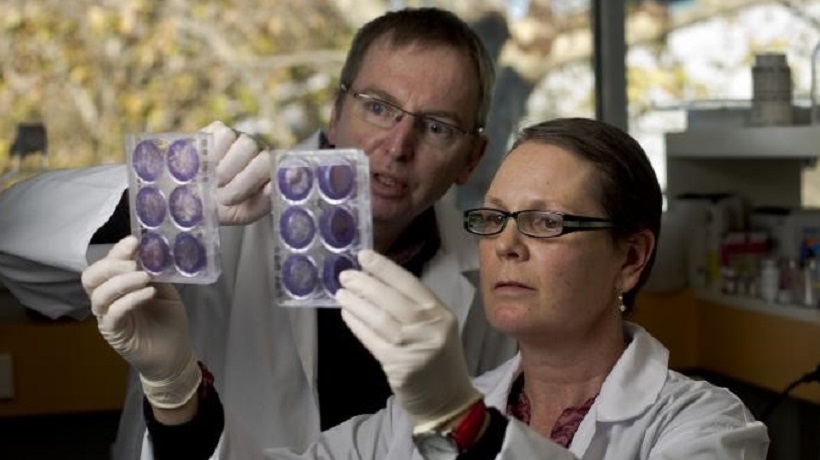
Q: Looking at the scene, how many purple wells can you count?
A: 12